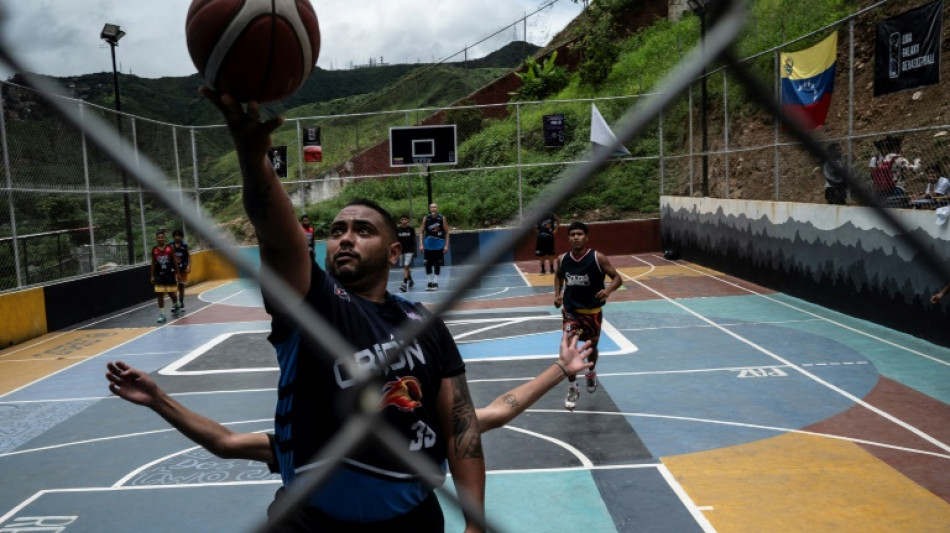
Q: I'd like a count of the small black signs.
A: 3